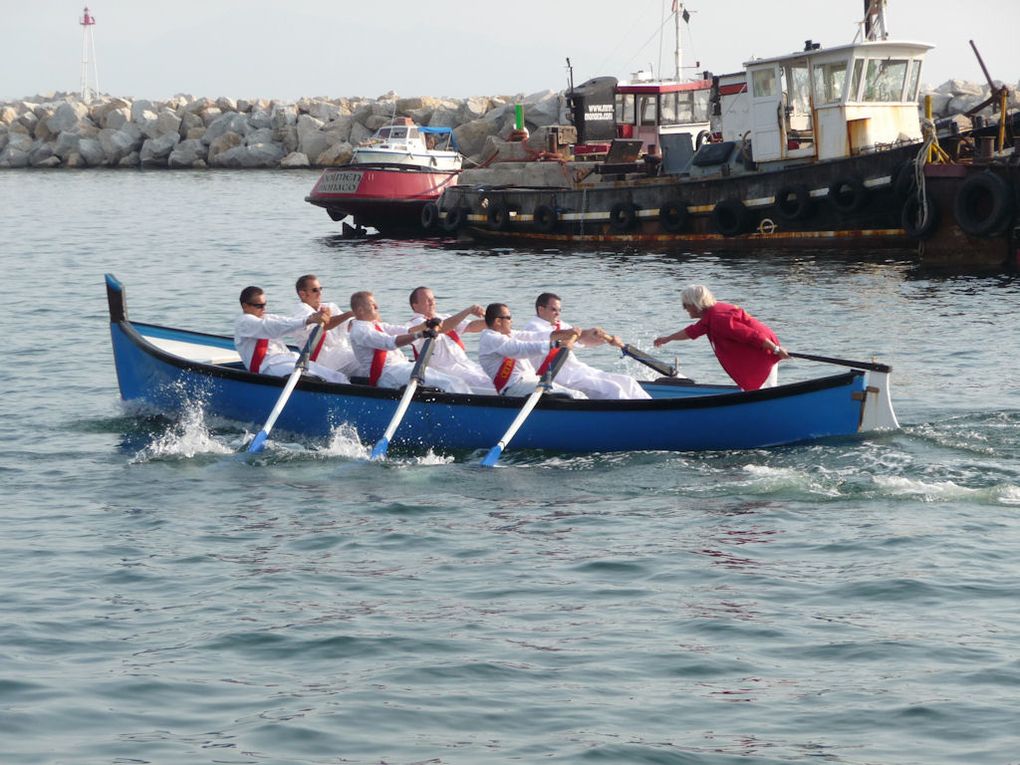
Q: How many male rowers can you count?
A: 6